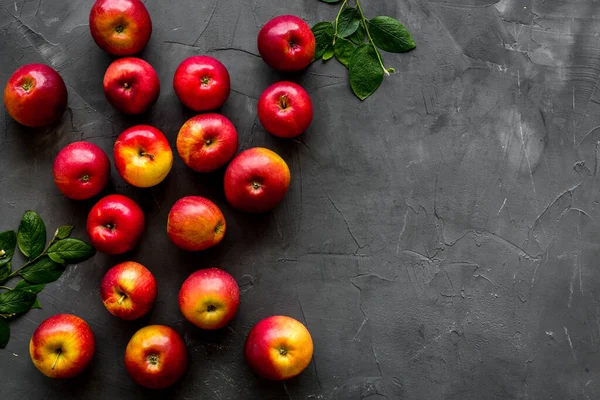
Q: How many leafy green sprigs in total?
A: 2